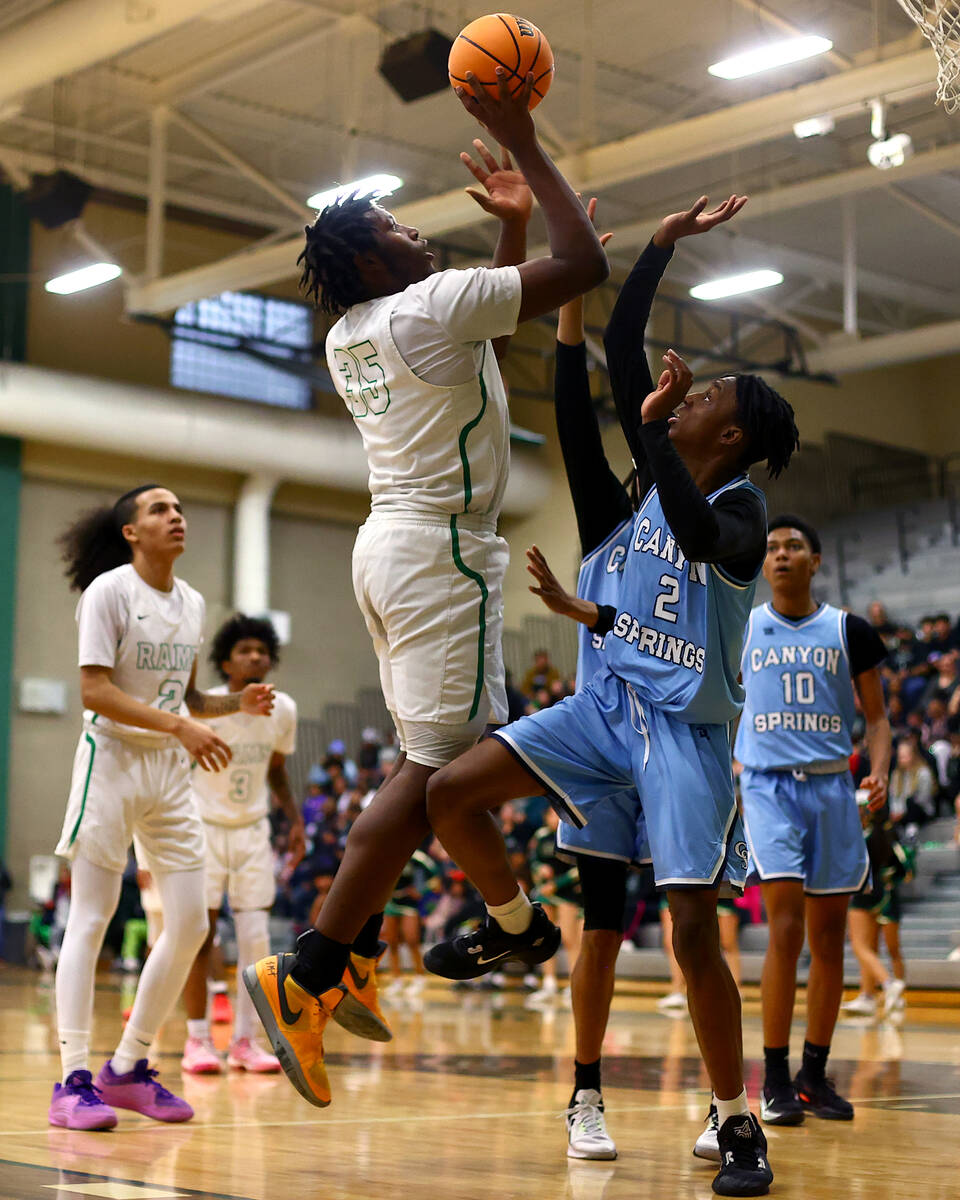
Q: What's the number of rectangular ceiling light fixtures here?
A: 4